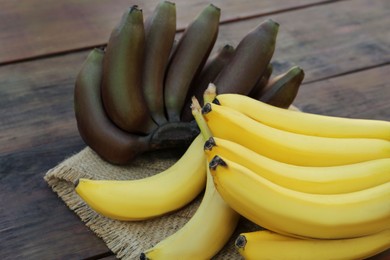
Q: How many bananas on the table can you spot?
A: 15